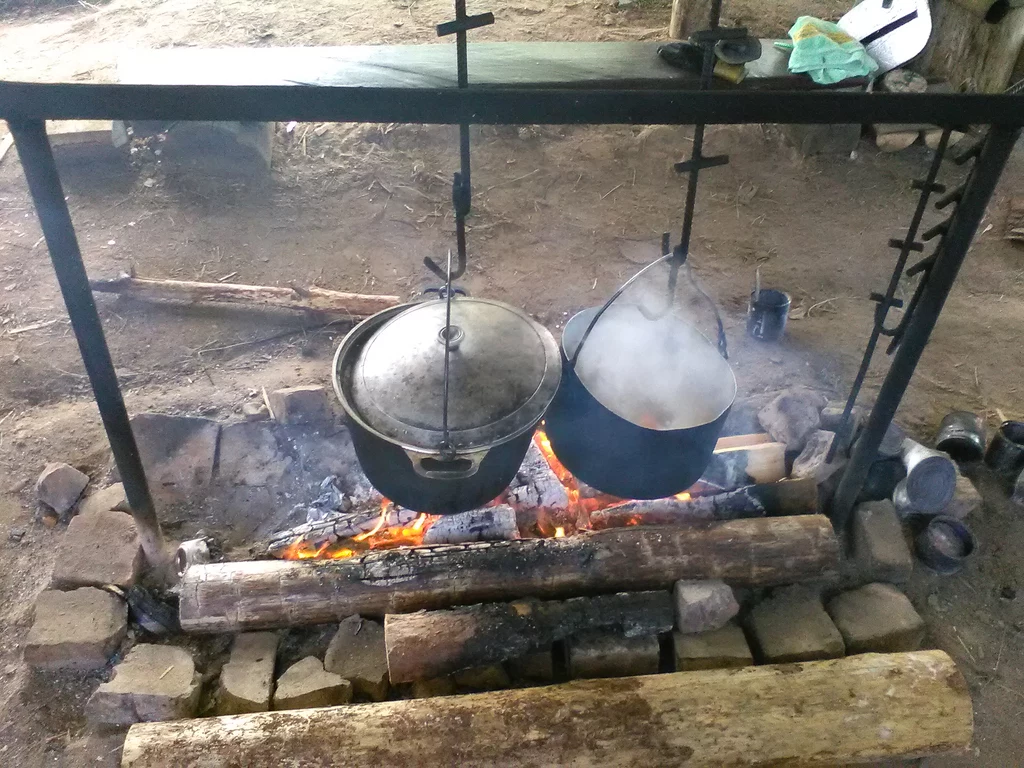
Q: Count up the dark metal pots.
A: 2